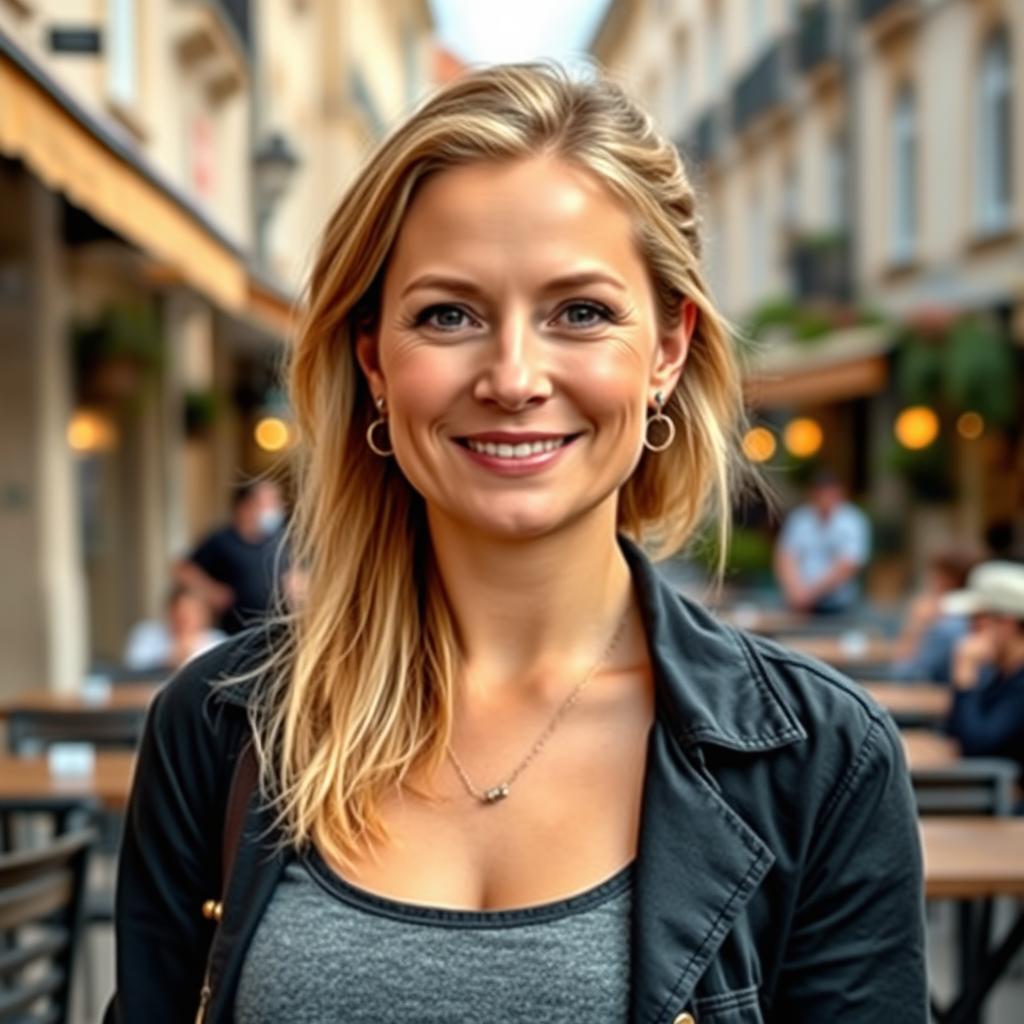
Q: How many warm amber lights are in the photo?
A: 6